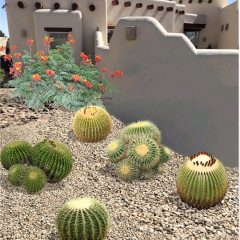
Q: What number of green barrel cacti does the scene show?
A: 12